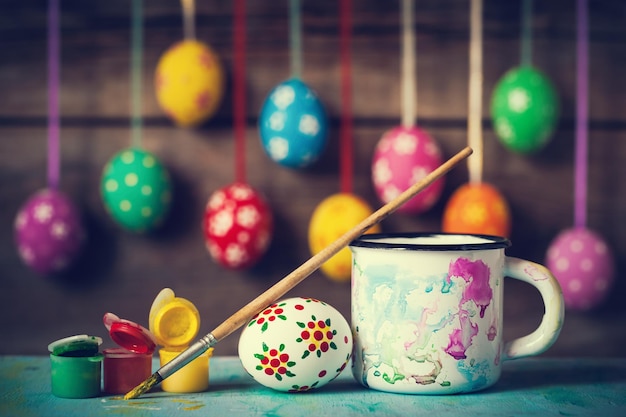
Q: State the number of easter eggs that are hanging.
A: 10